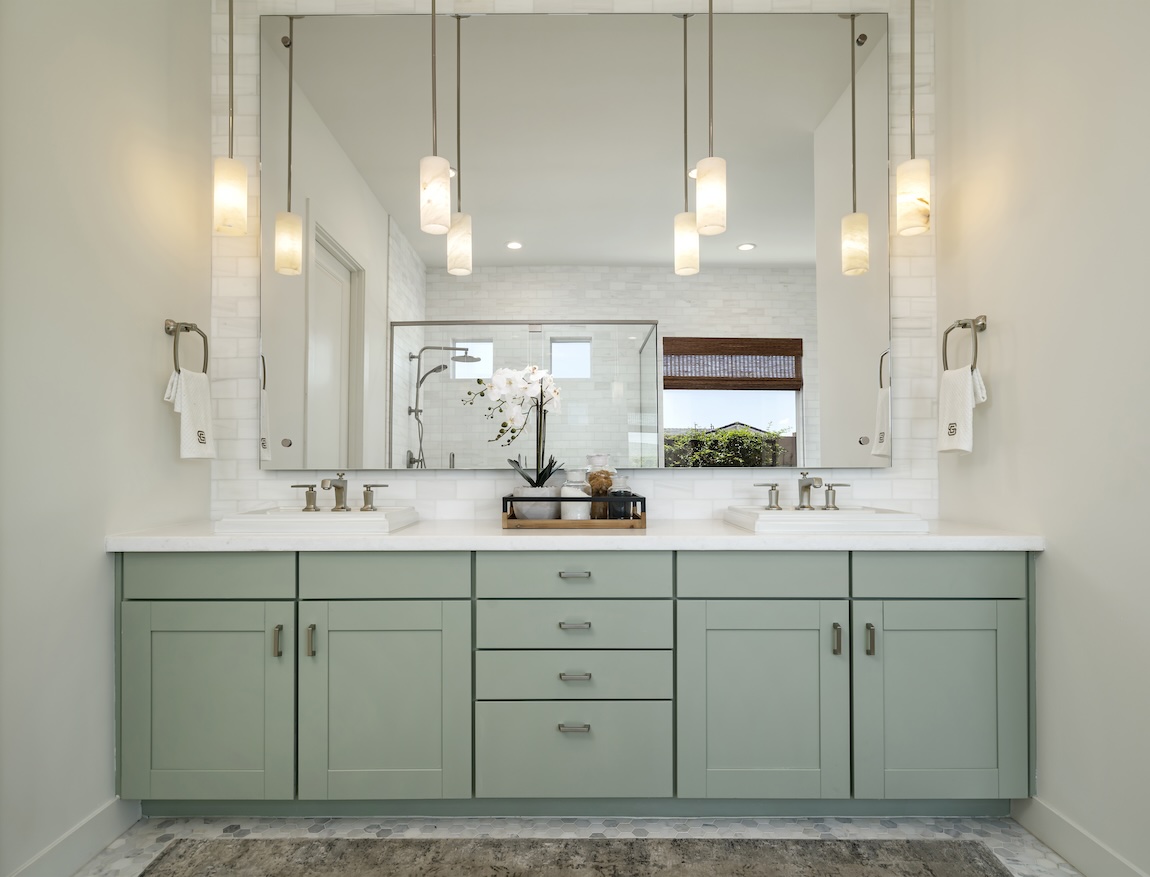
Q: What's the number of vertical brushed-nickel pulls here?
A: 4